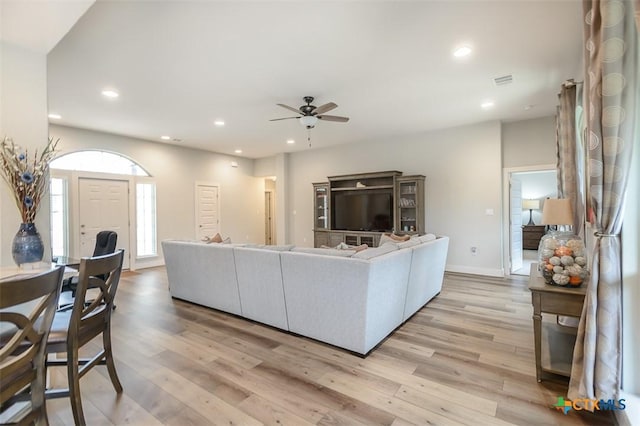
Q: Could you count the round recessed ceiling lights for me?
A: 8